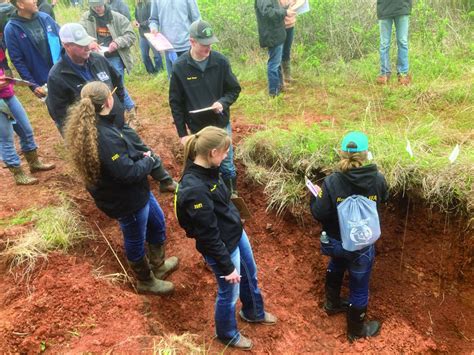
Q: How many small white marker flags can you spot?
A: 3